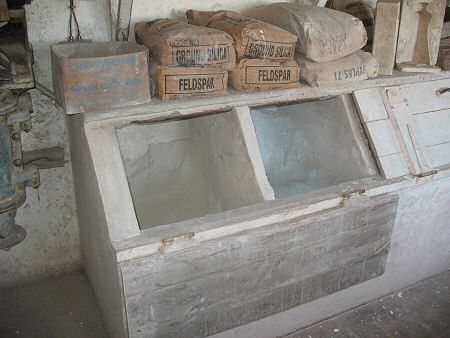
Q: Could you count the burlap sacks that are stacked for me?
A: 6